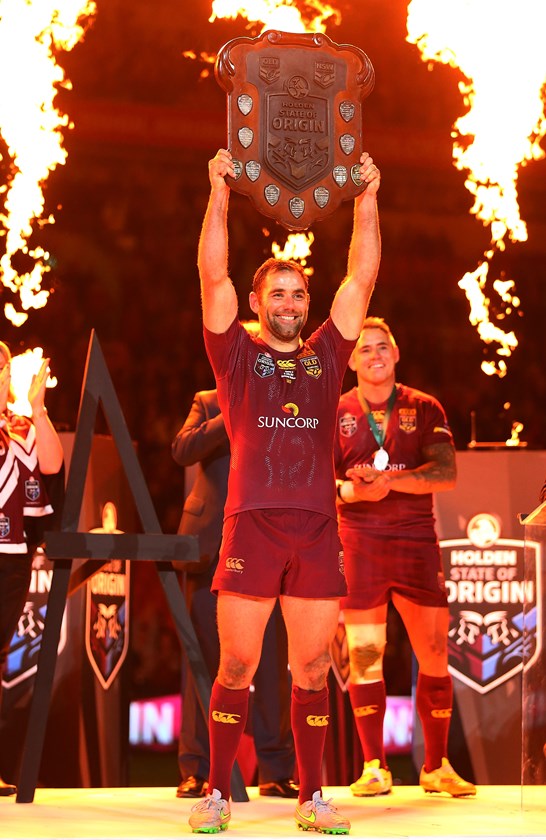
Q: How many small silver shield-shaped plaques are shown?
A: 11